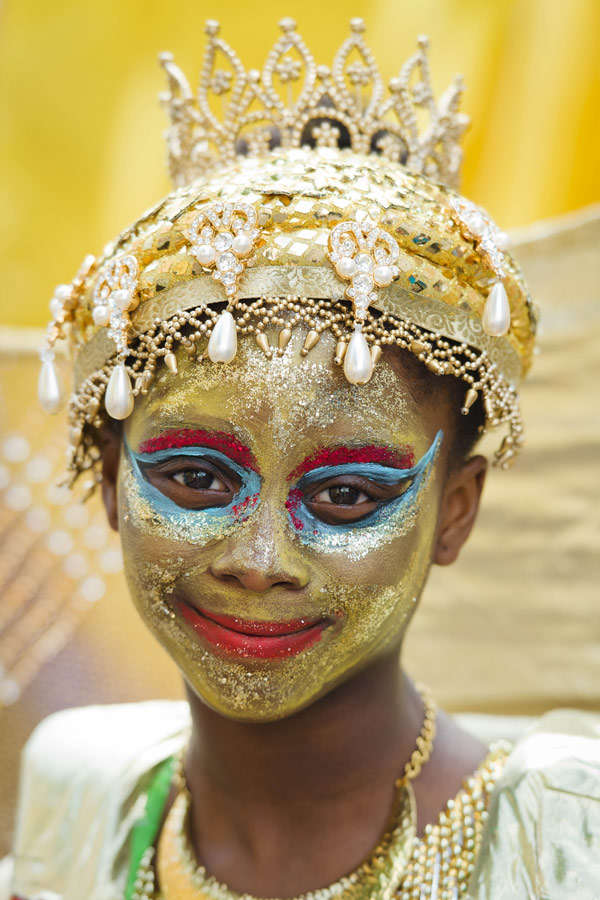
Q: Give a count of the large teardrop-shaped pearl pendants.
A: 5